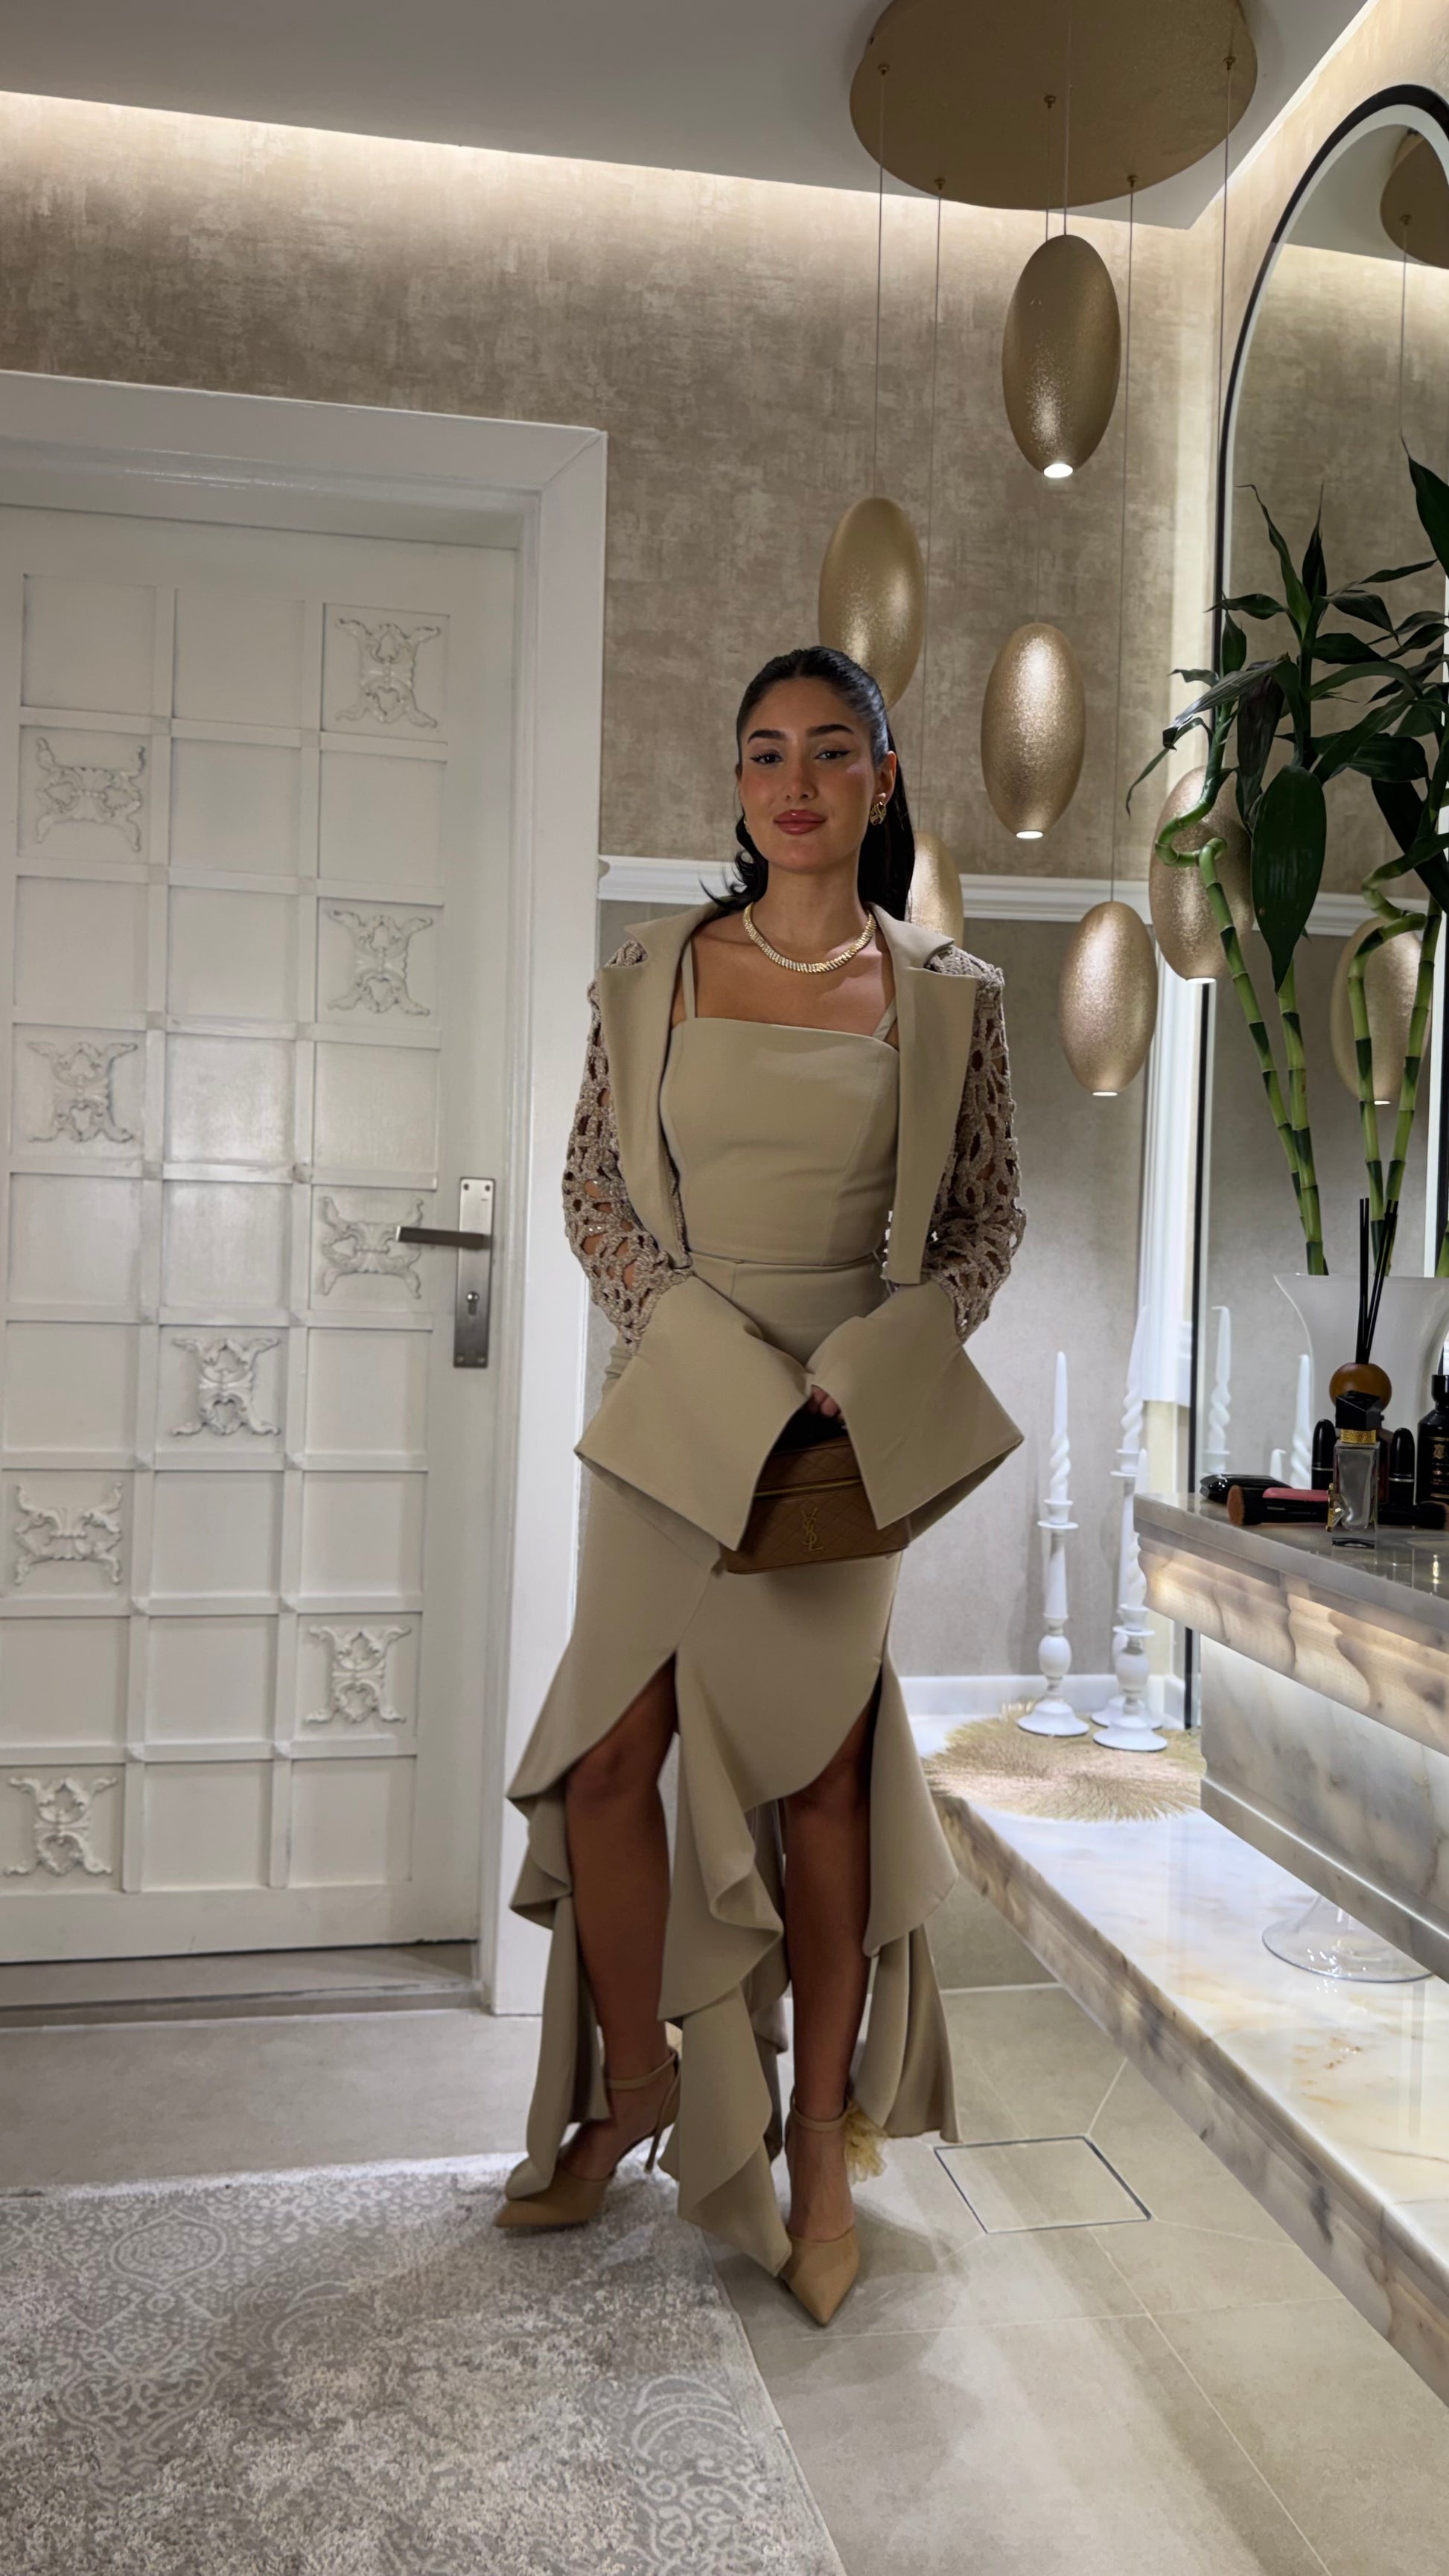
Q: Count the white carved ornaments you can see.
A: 9